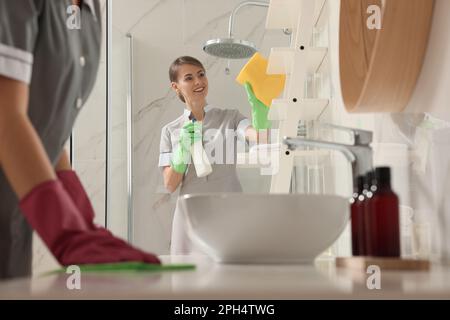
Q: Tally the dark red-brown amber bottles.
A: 3